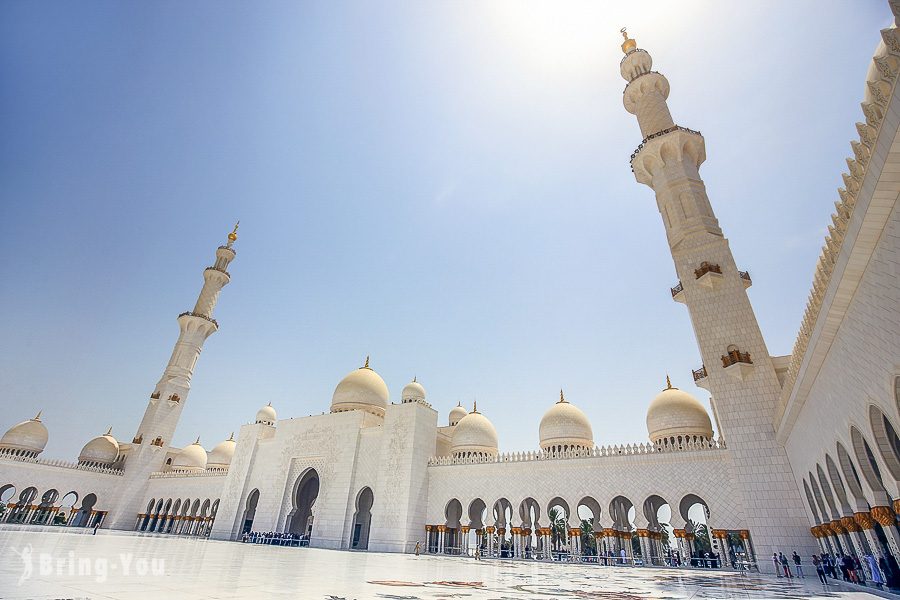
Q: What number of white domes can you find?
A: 11